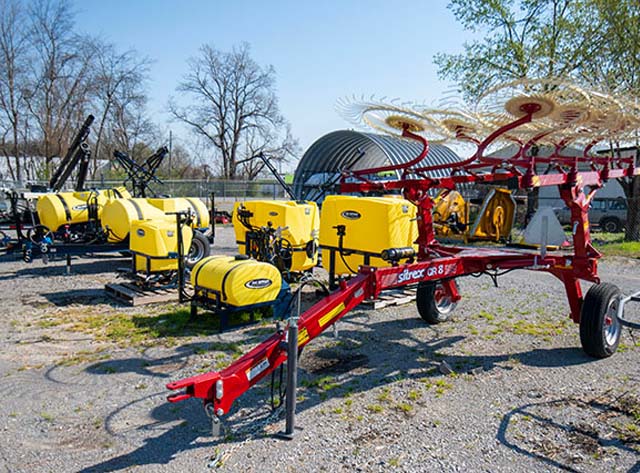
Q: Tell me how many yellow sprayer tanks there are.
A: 6